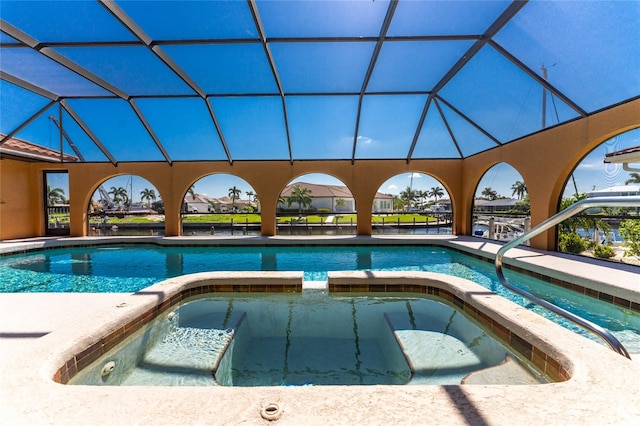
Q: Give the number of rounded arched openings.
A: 6